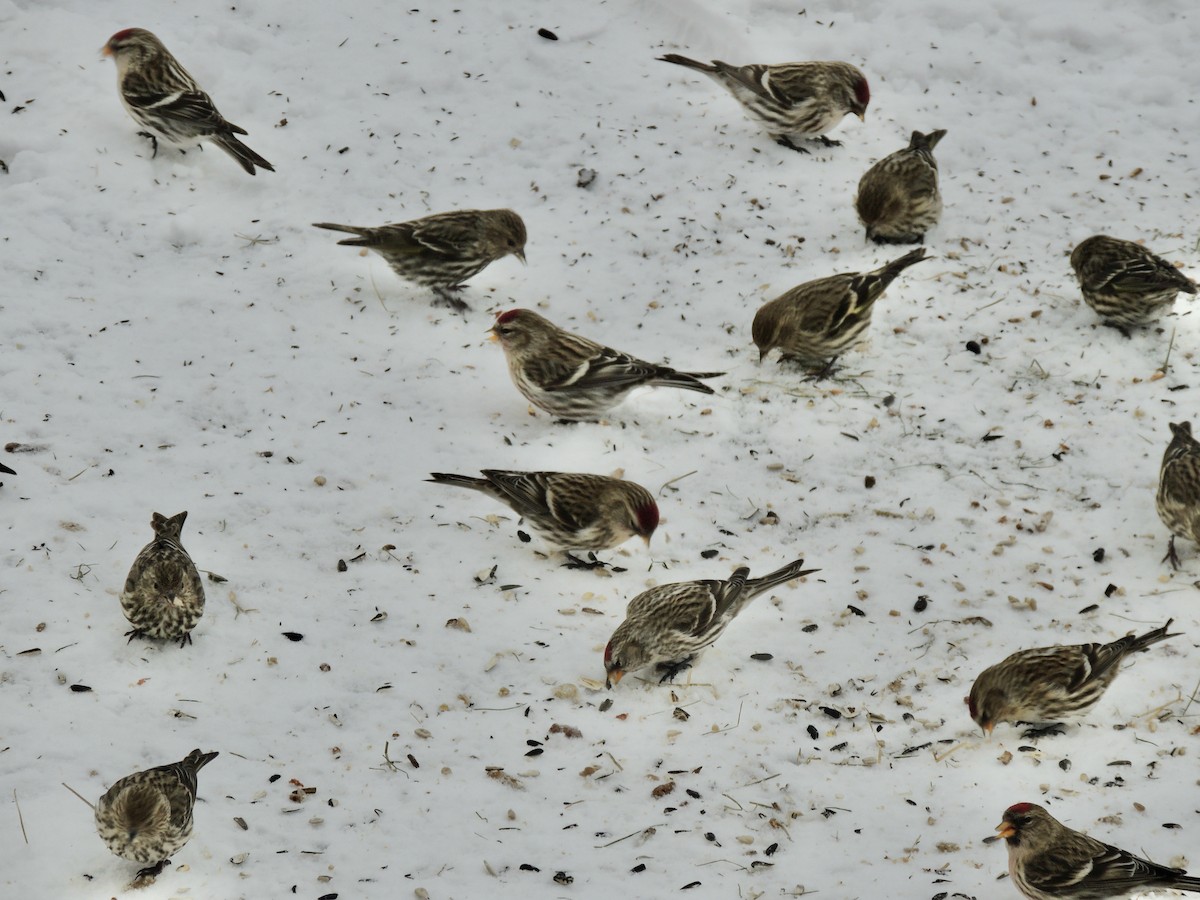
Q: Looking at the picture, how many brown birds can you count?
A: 14